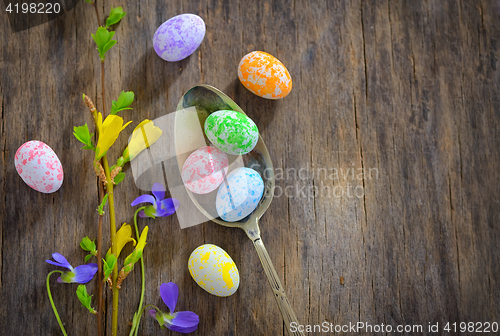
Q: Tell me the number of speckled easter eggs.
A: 7